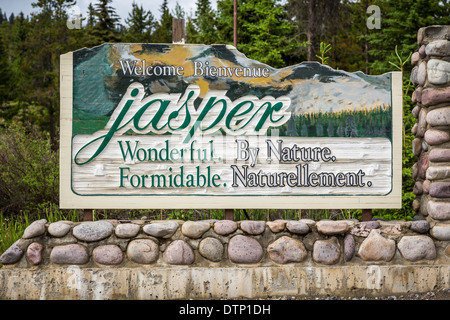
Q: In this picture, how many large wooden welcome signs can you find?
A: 1